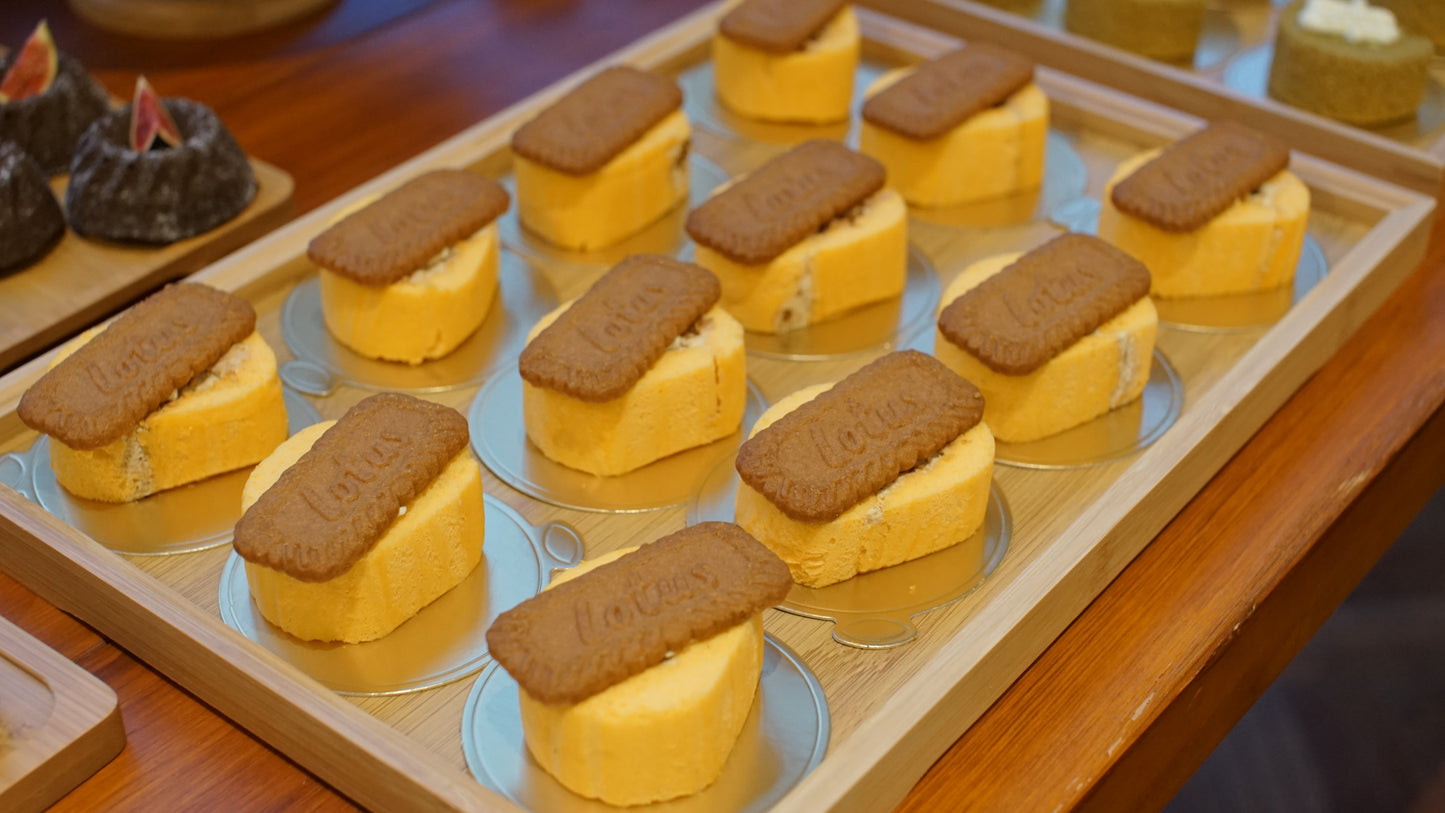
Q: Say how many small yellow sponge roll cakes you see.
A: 12